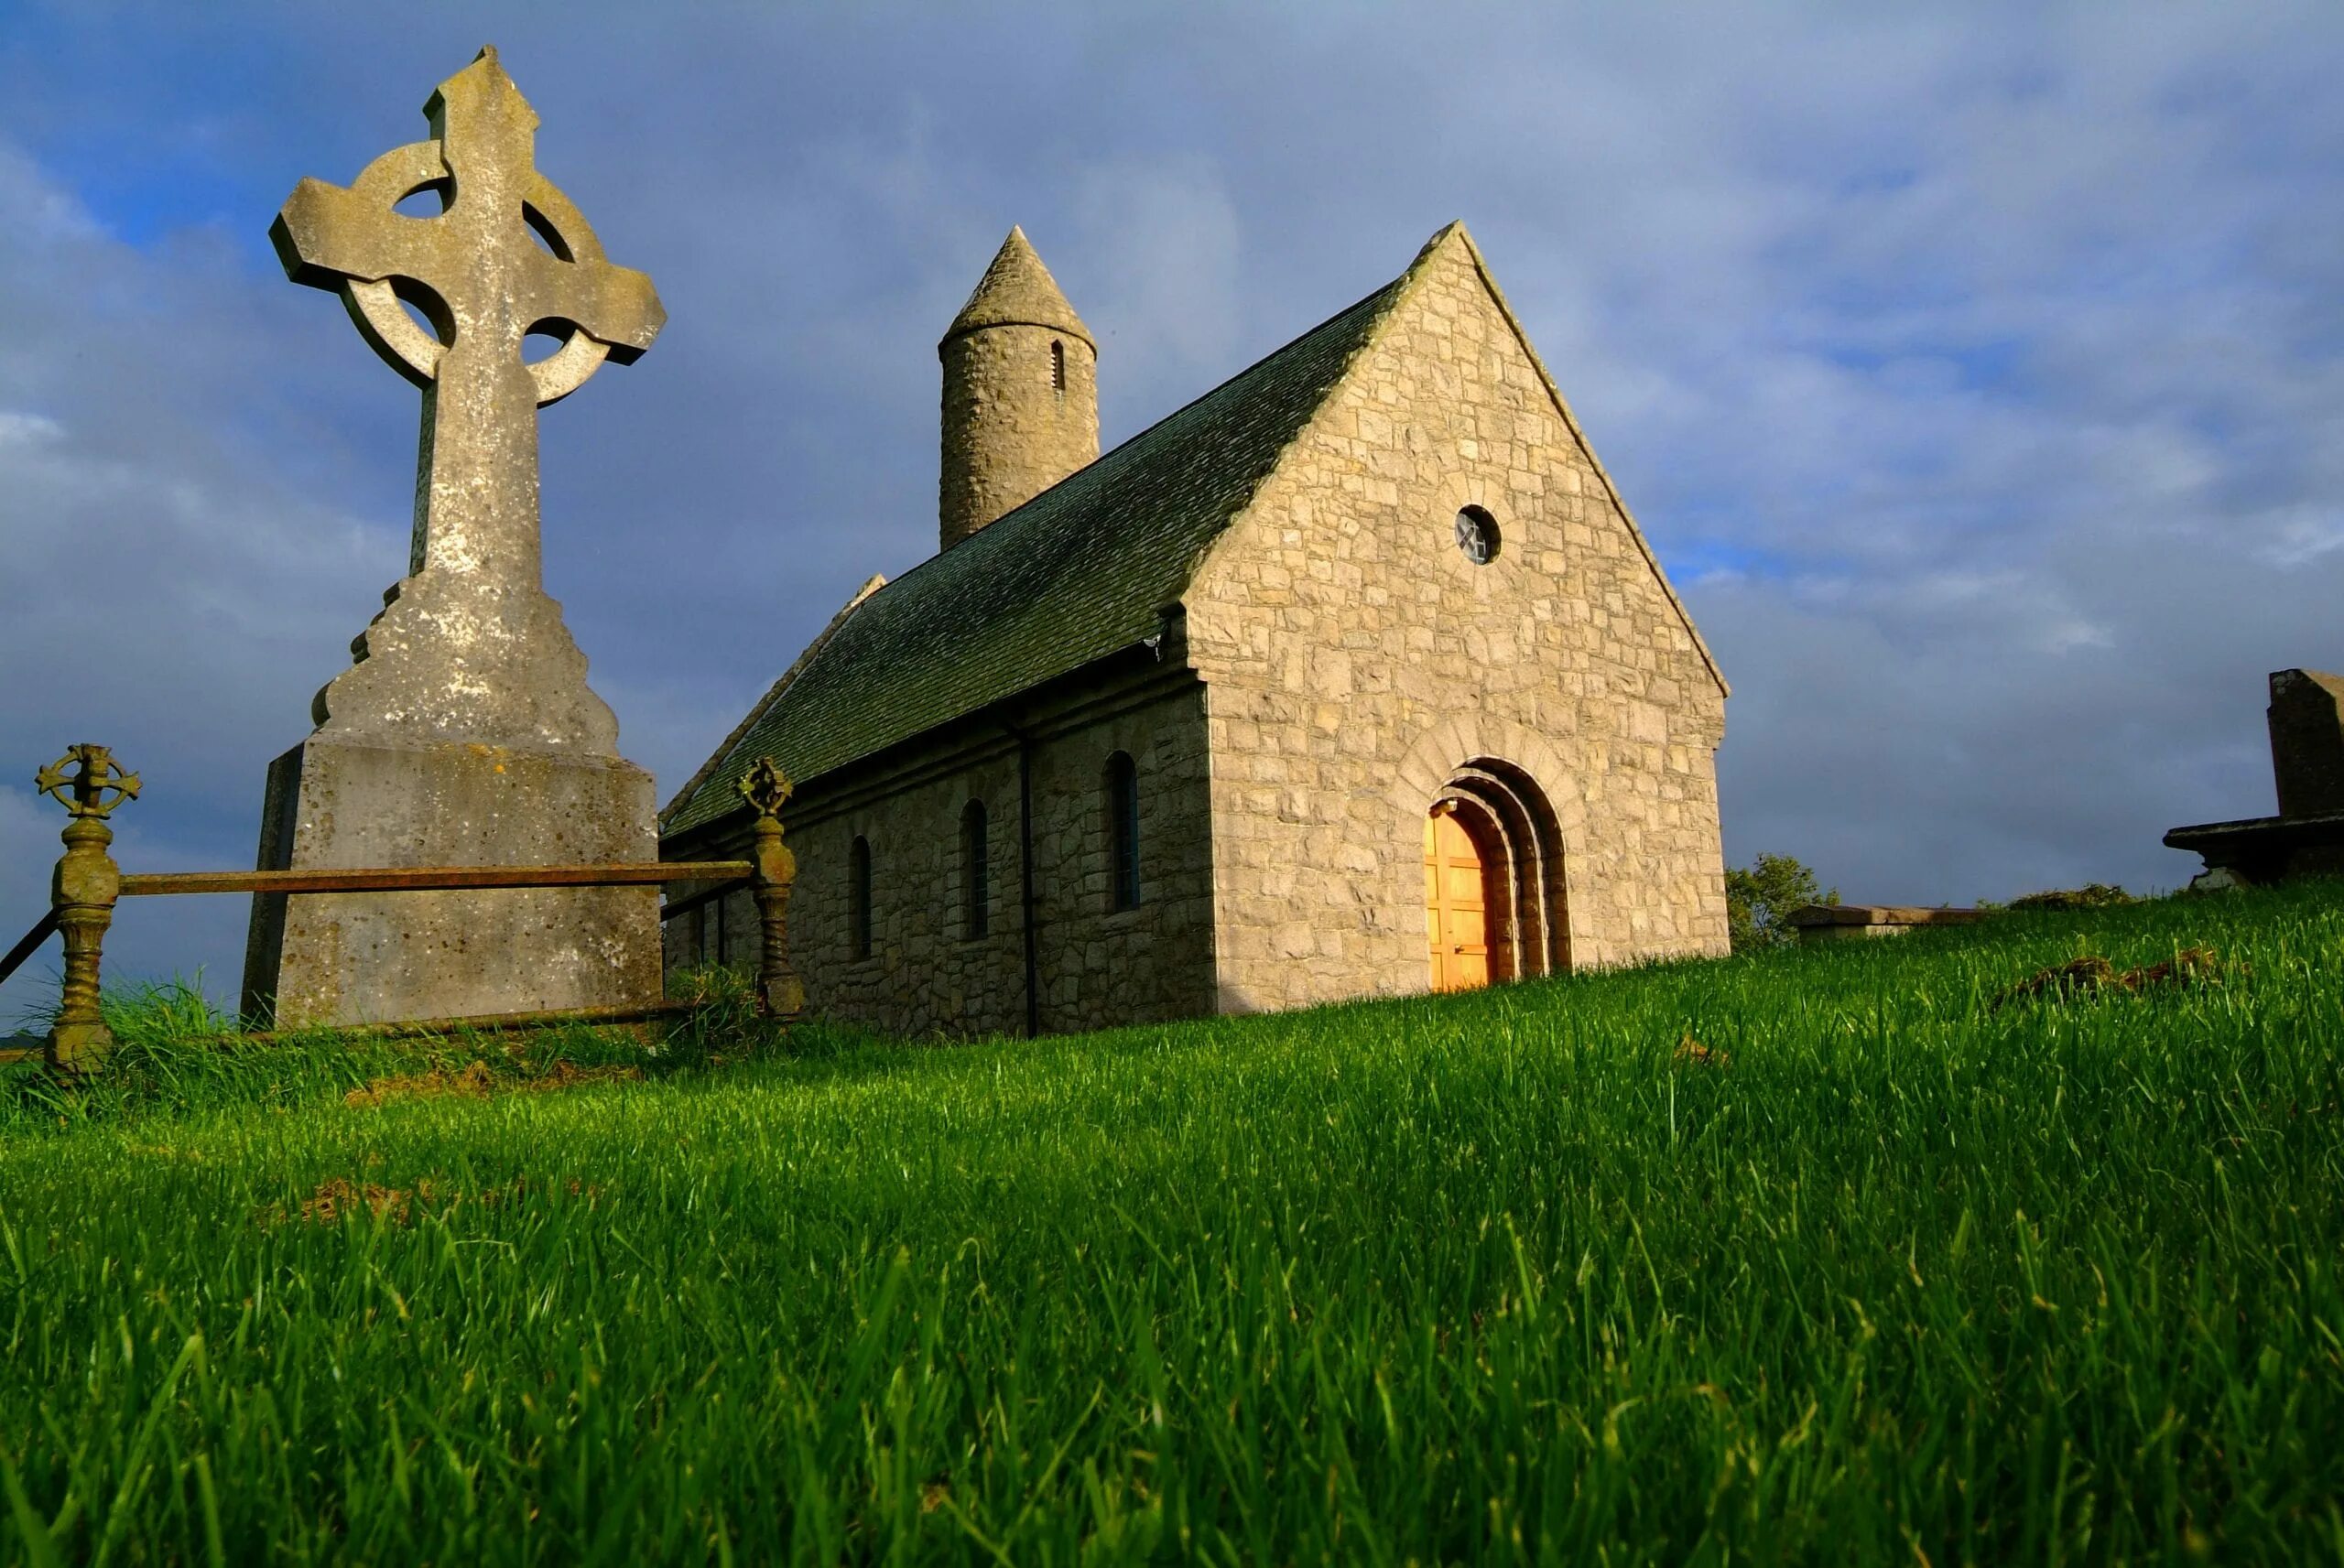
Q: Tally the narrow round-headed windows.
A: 3